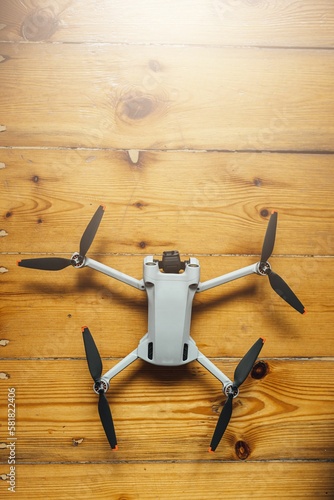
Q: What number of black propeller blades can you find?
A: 8